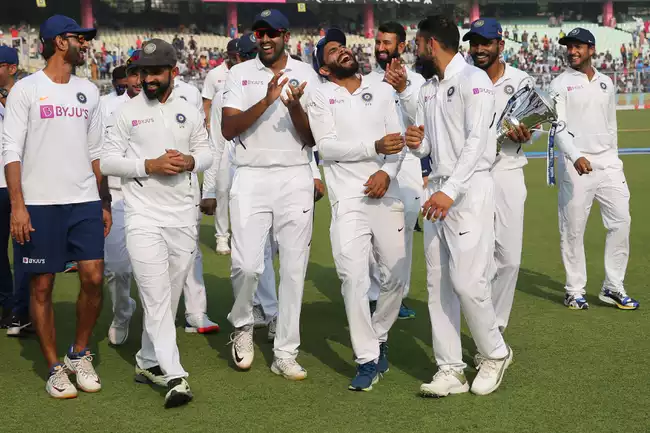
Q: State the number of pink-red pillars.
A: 5